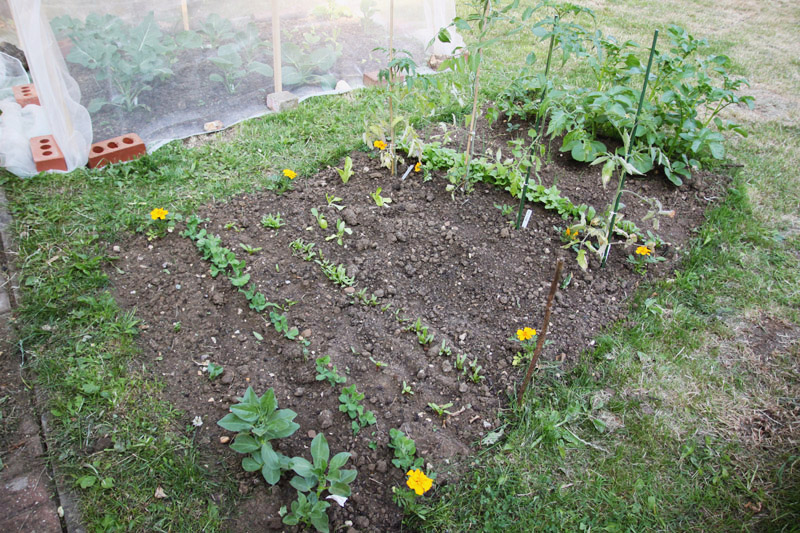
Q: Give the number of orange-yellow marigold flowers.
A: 8